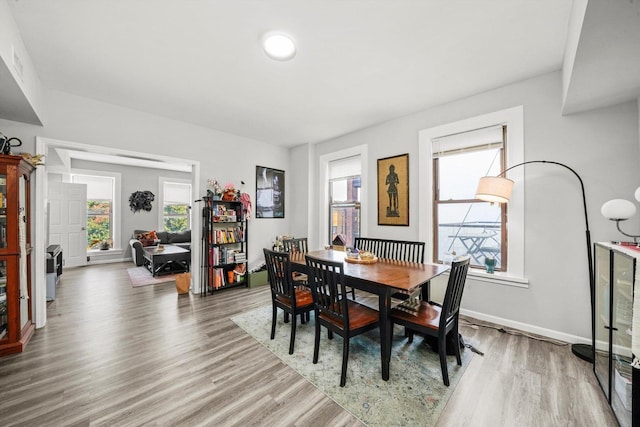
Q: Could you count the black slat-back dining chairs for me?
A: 4